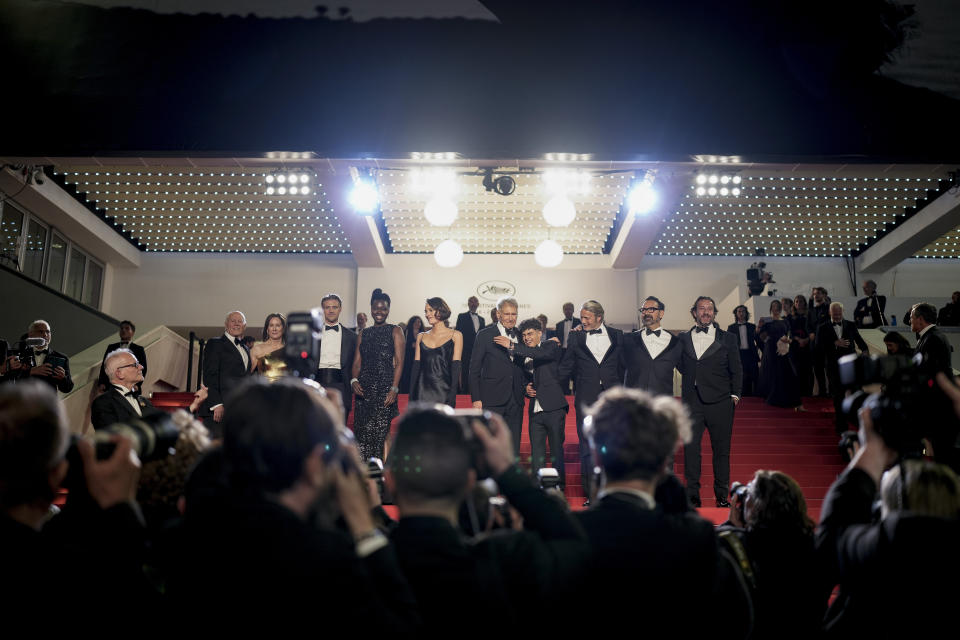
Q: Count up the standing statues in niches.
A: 0